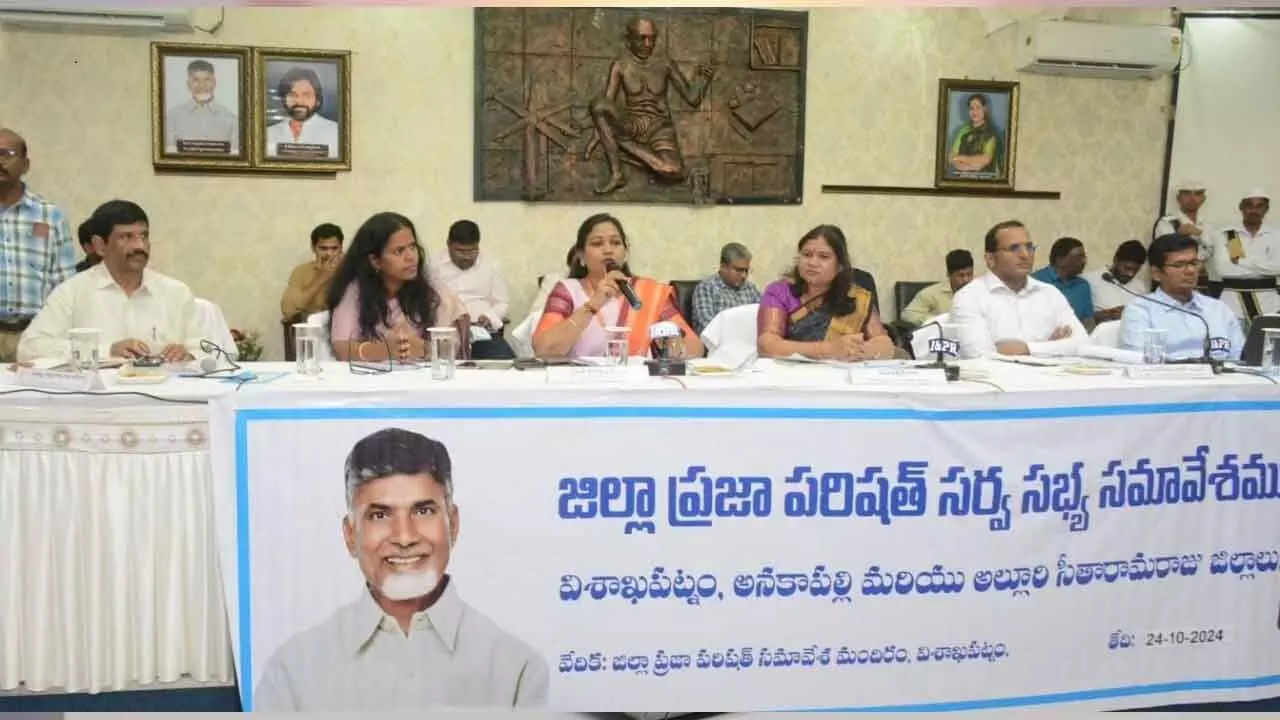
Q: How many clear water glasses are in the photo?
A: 6